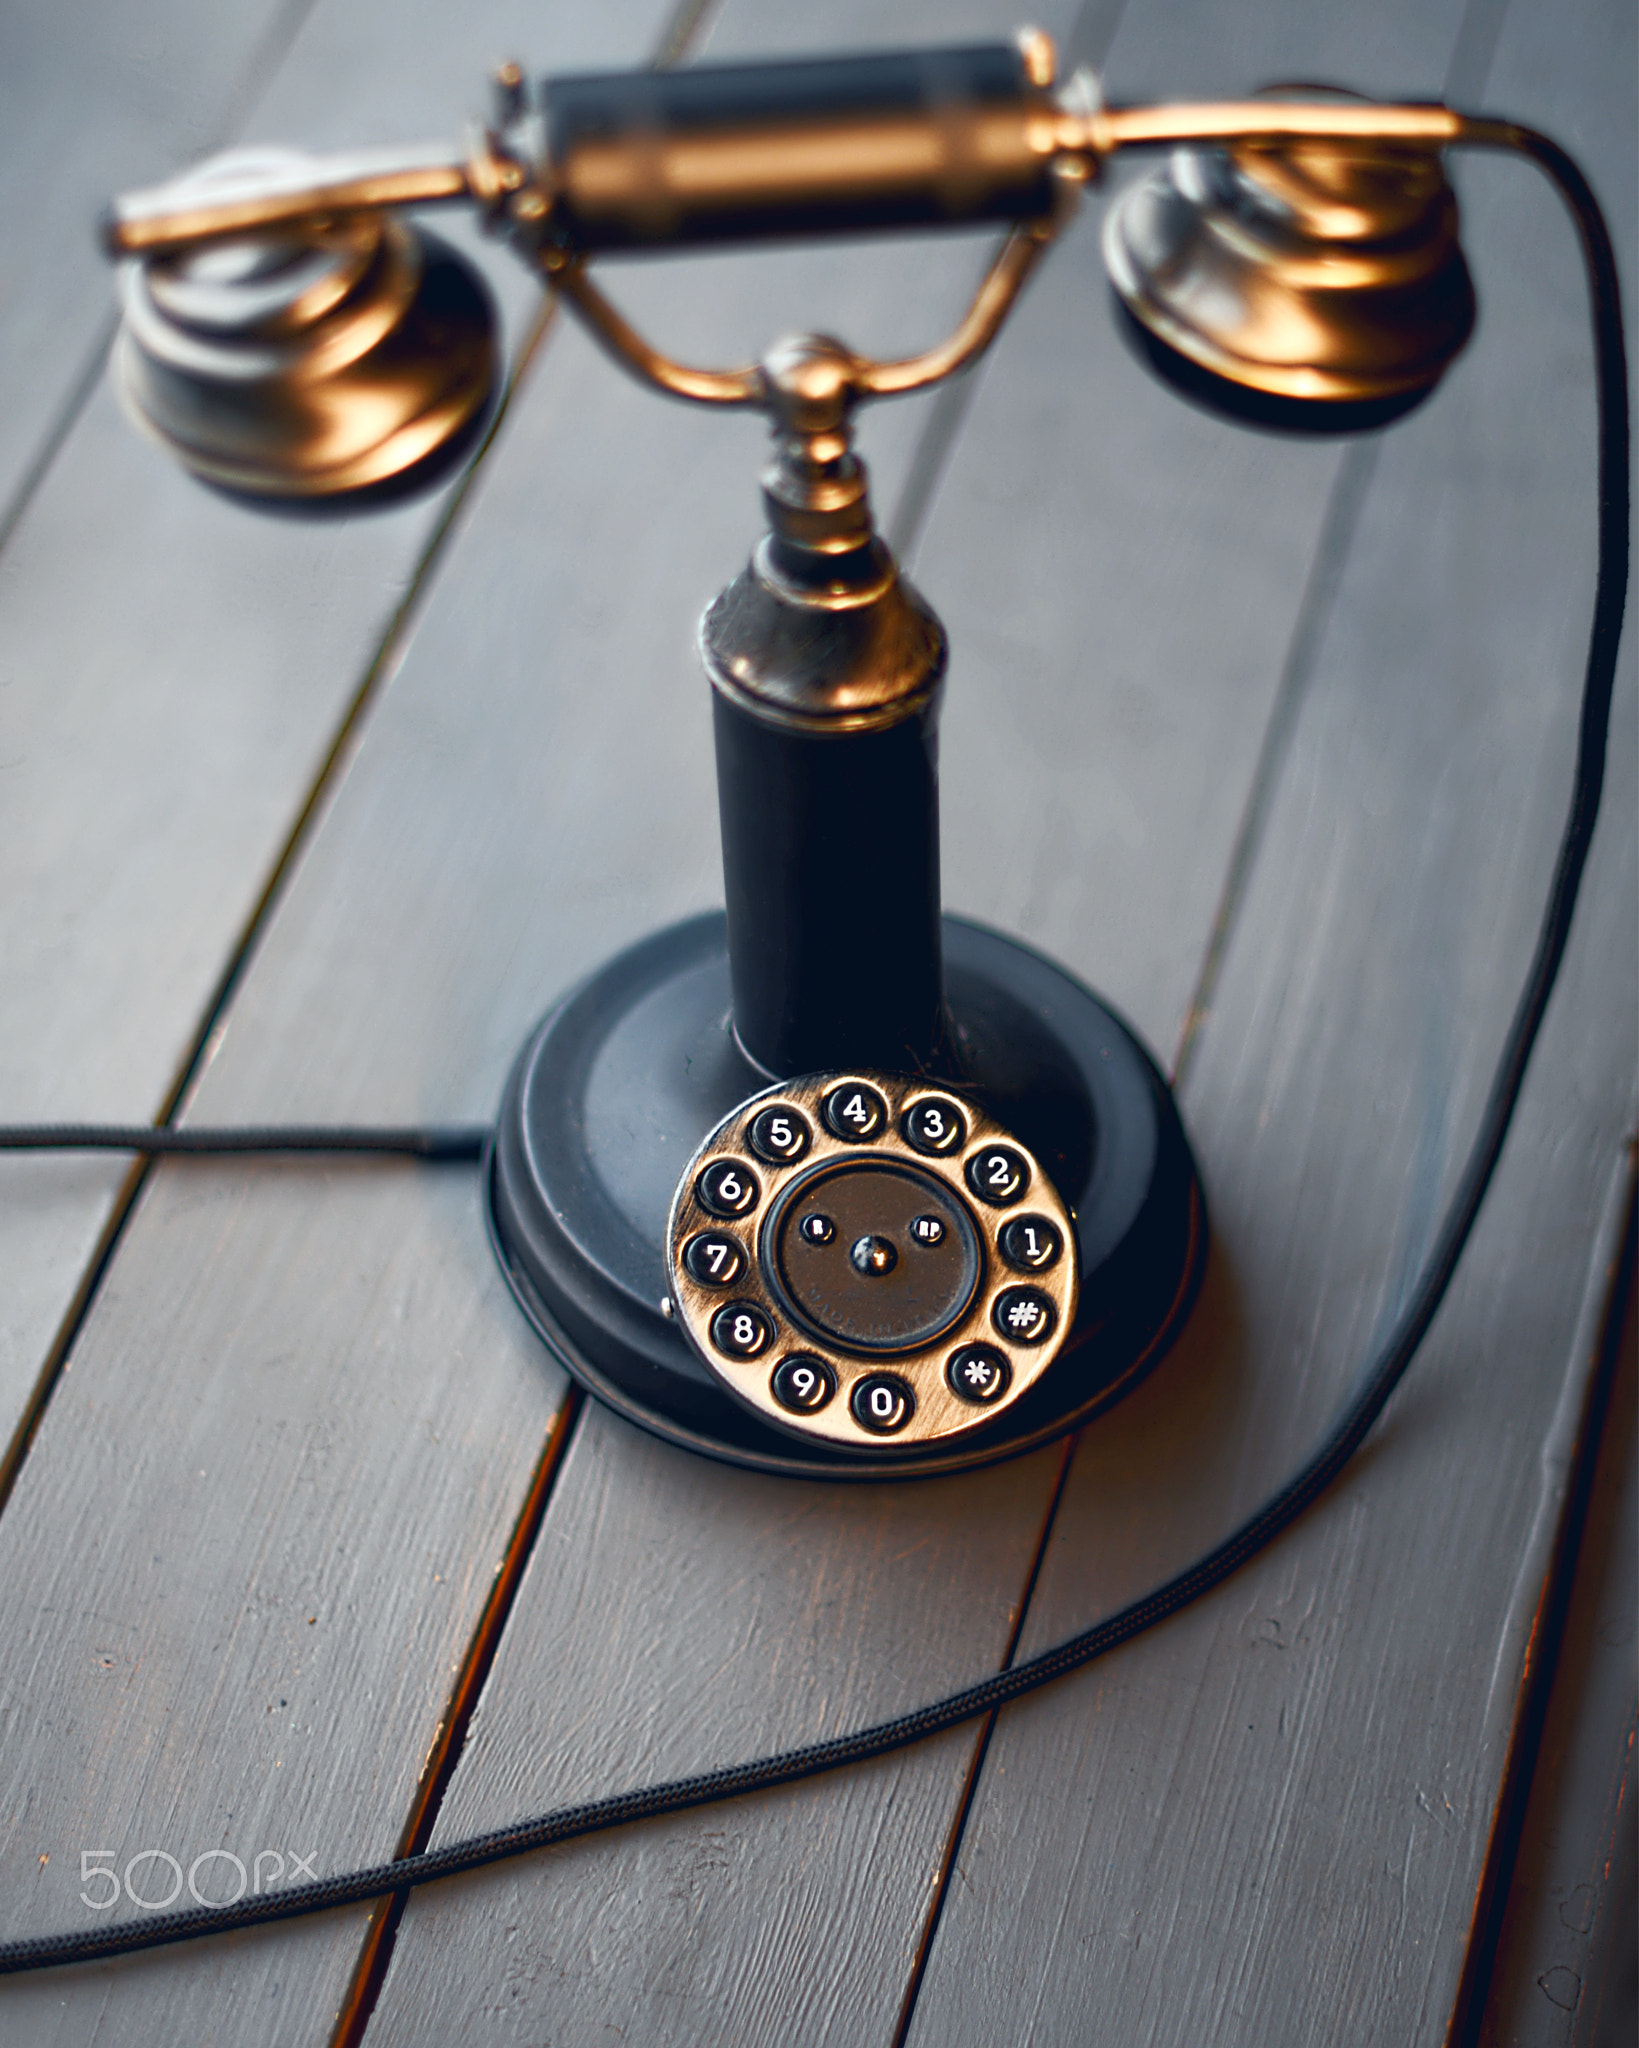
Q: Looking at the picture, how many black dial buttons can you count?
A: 12